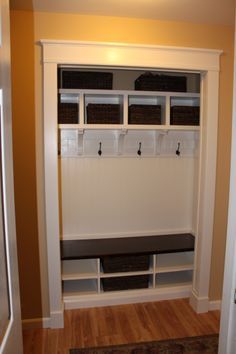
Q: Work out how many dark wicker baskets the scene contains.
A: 8